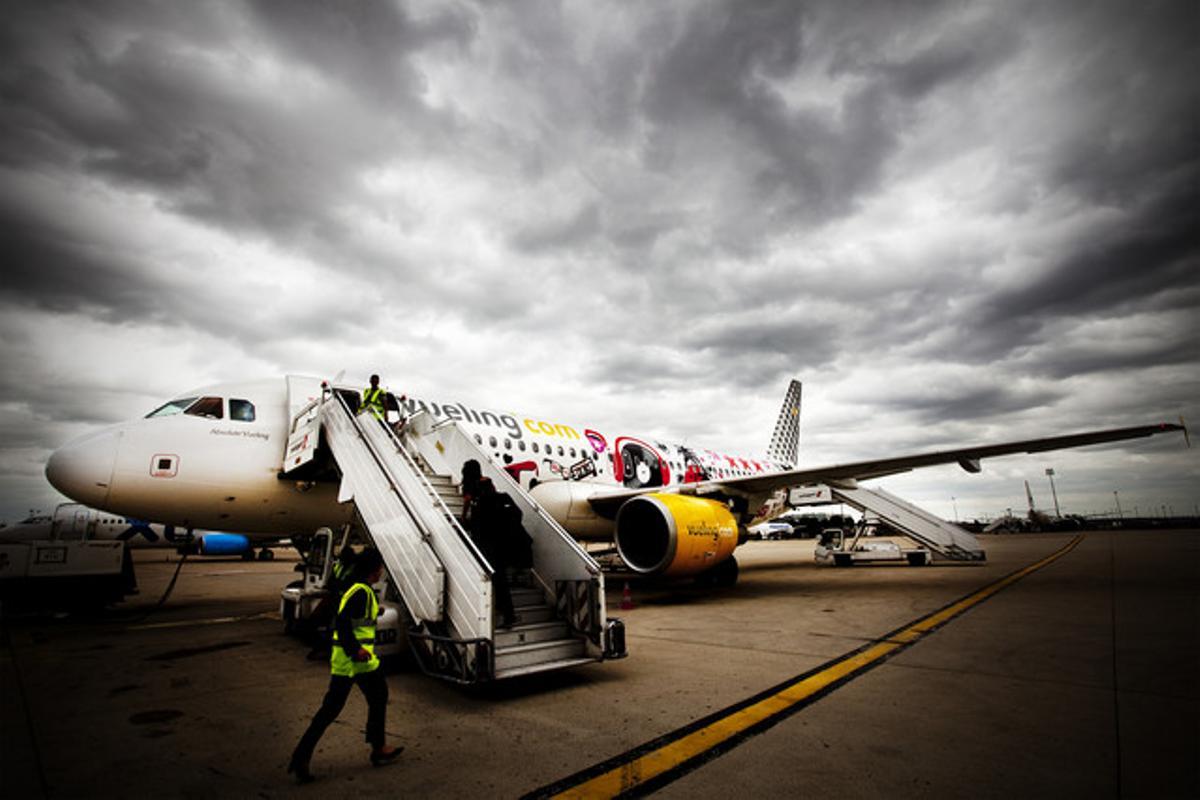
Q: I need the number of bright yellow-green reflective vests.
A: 2